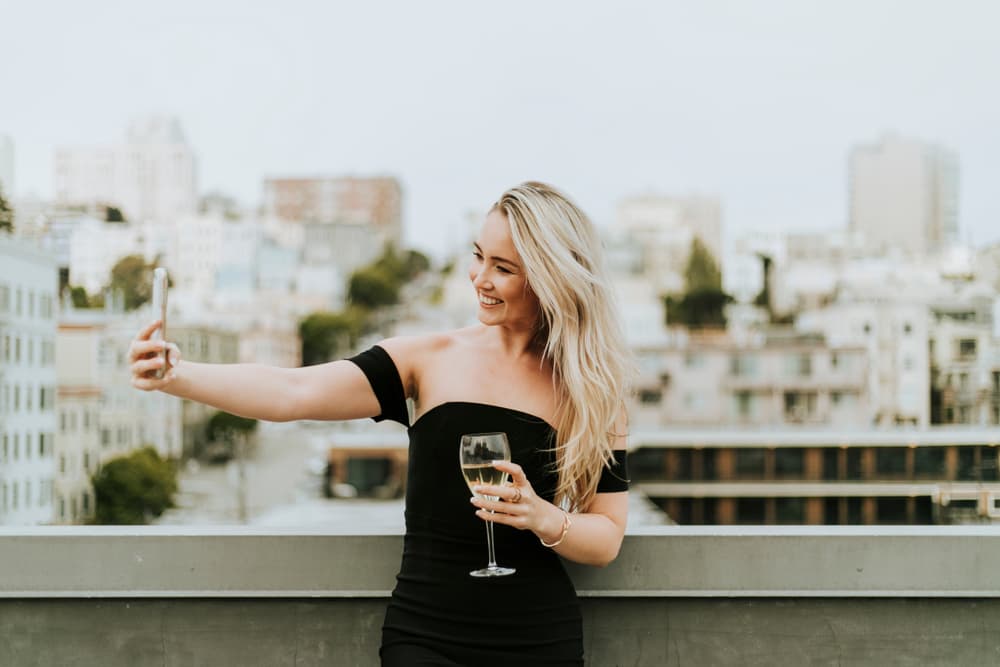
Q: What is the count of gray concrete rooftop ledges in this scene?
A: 1